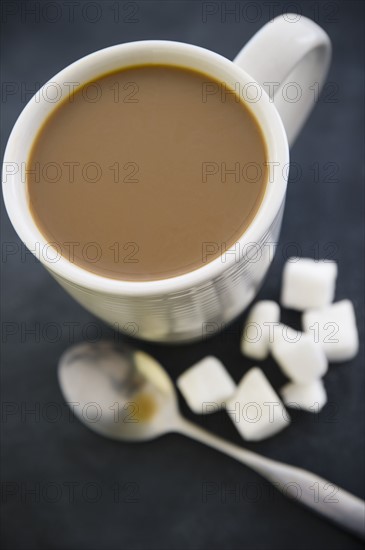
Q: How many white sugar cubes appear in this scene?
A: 7